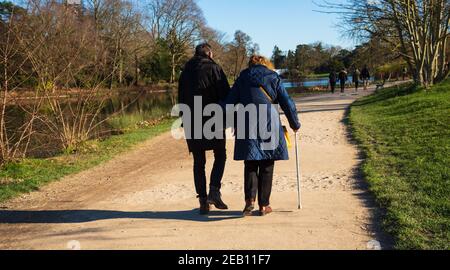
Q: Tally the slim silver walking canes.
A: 1